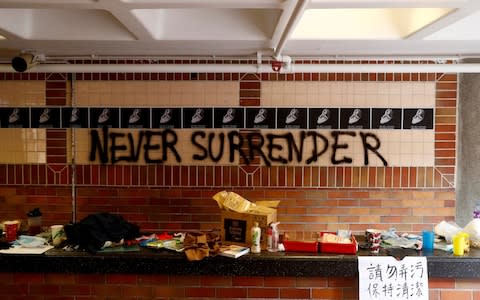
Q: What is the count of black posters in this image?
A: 14